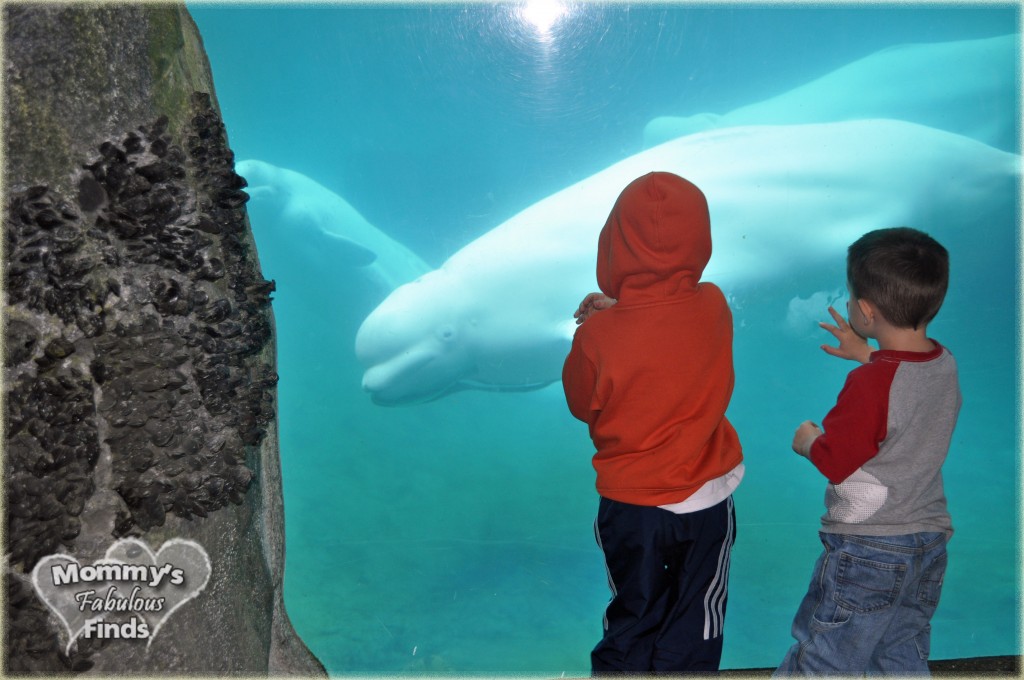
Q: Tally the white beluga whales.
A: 3